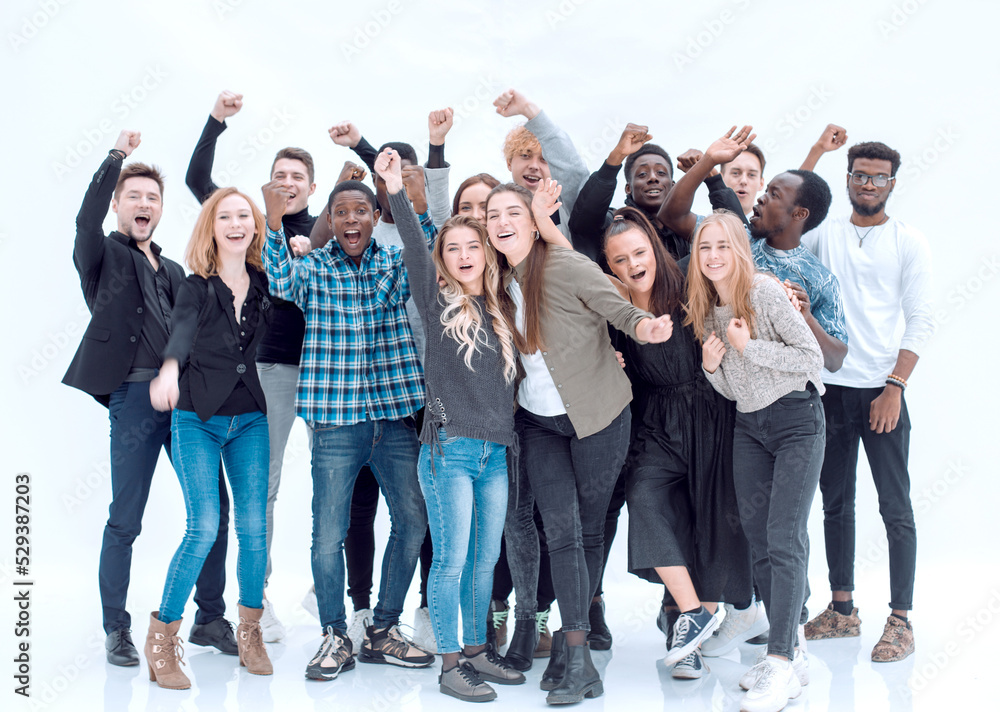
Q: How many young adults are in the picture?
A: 15